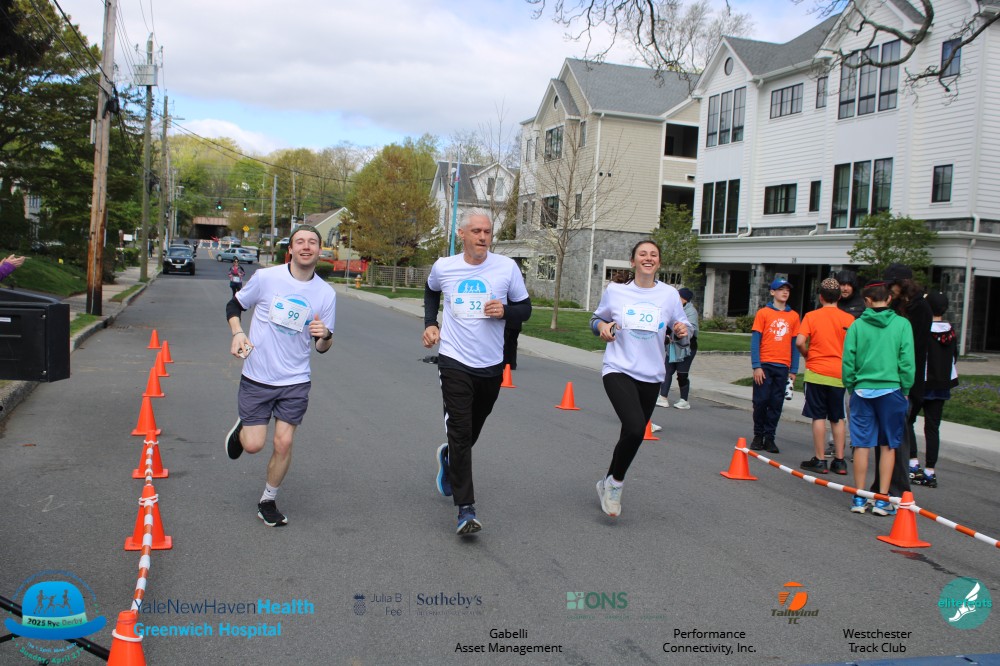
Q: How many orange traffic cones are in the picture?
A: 13